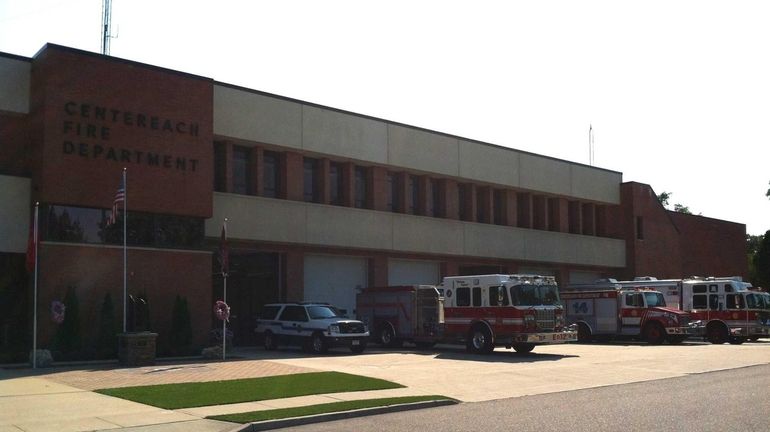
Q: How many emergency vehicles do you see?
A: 4